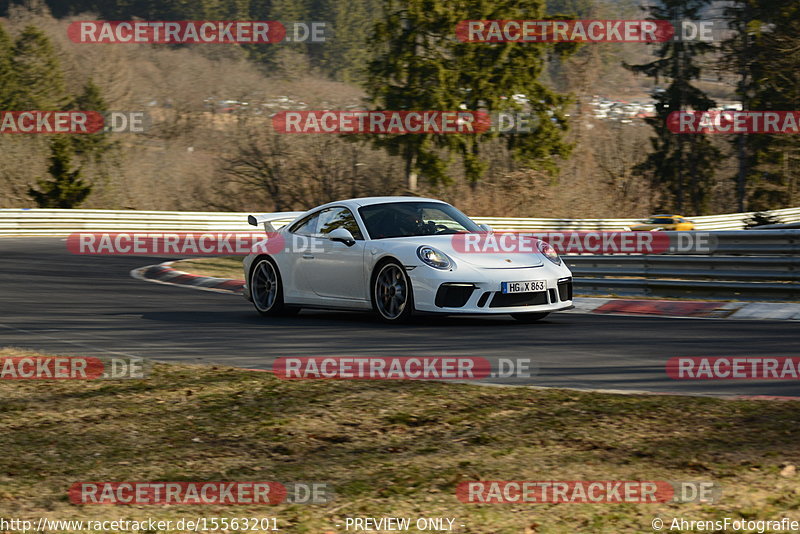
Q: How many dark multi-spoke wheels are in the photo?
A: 2